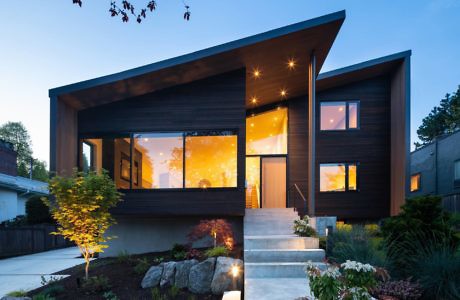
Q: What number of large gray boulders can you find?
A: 5